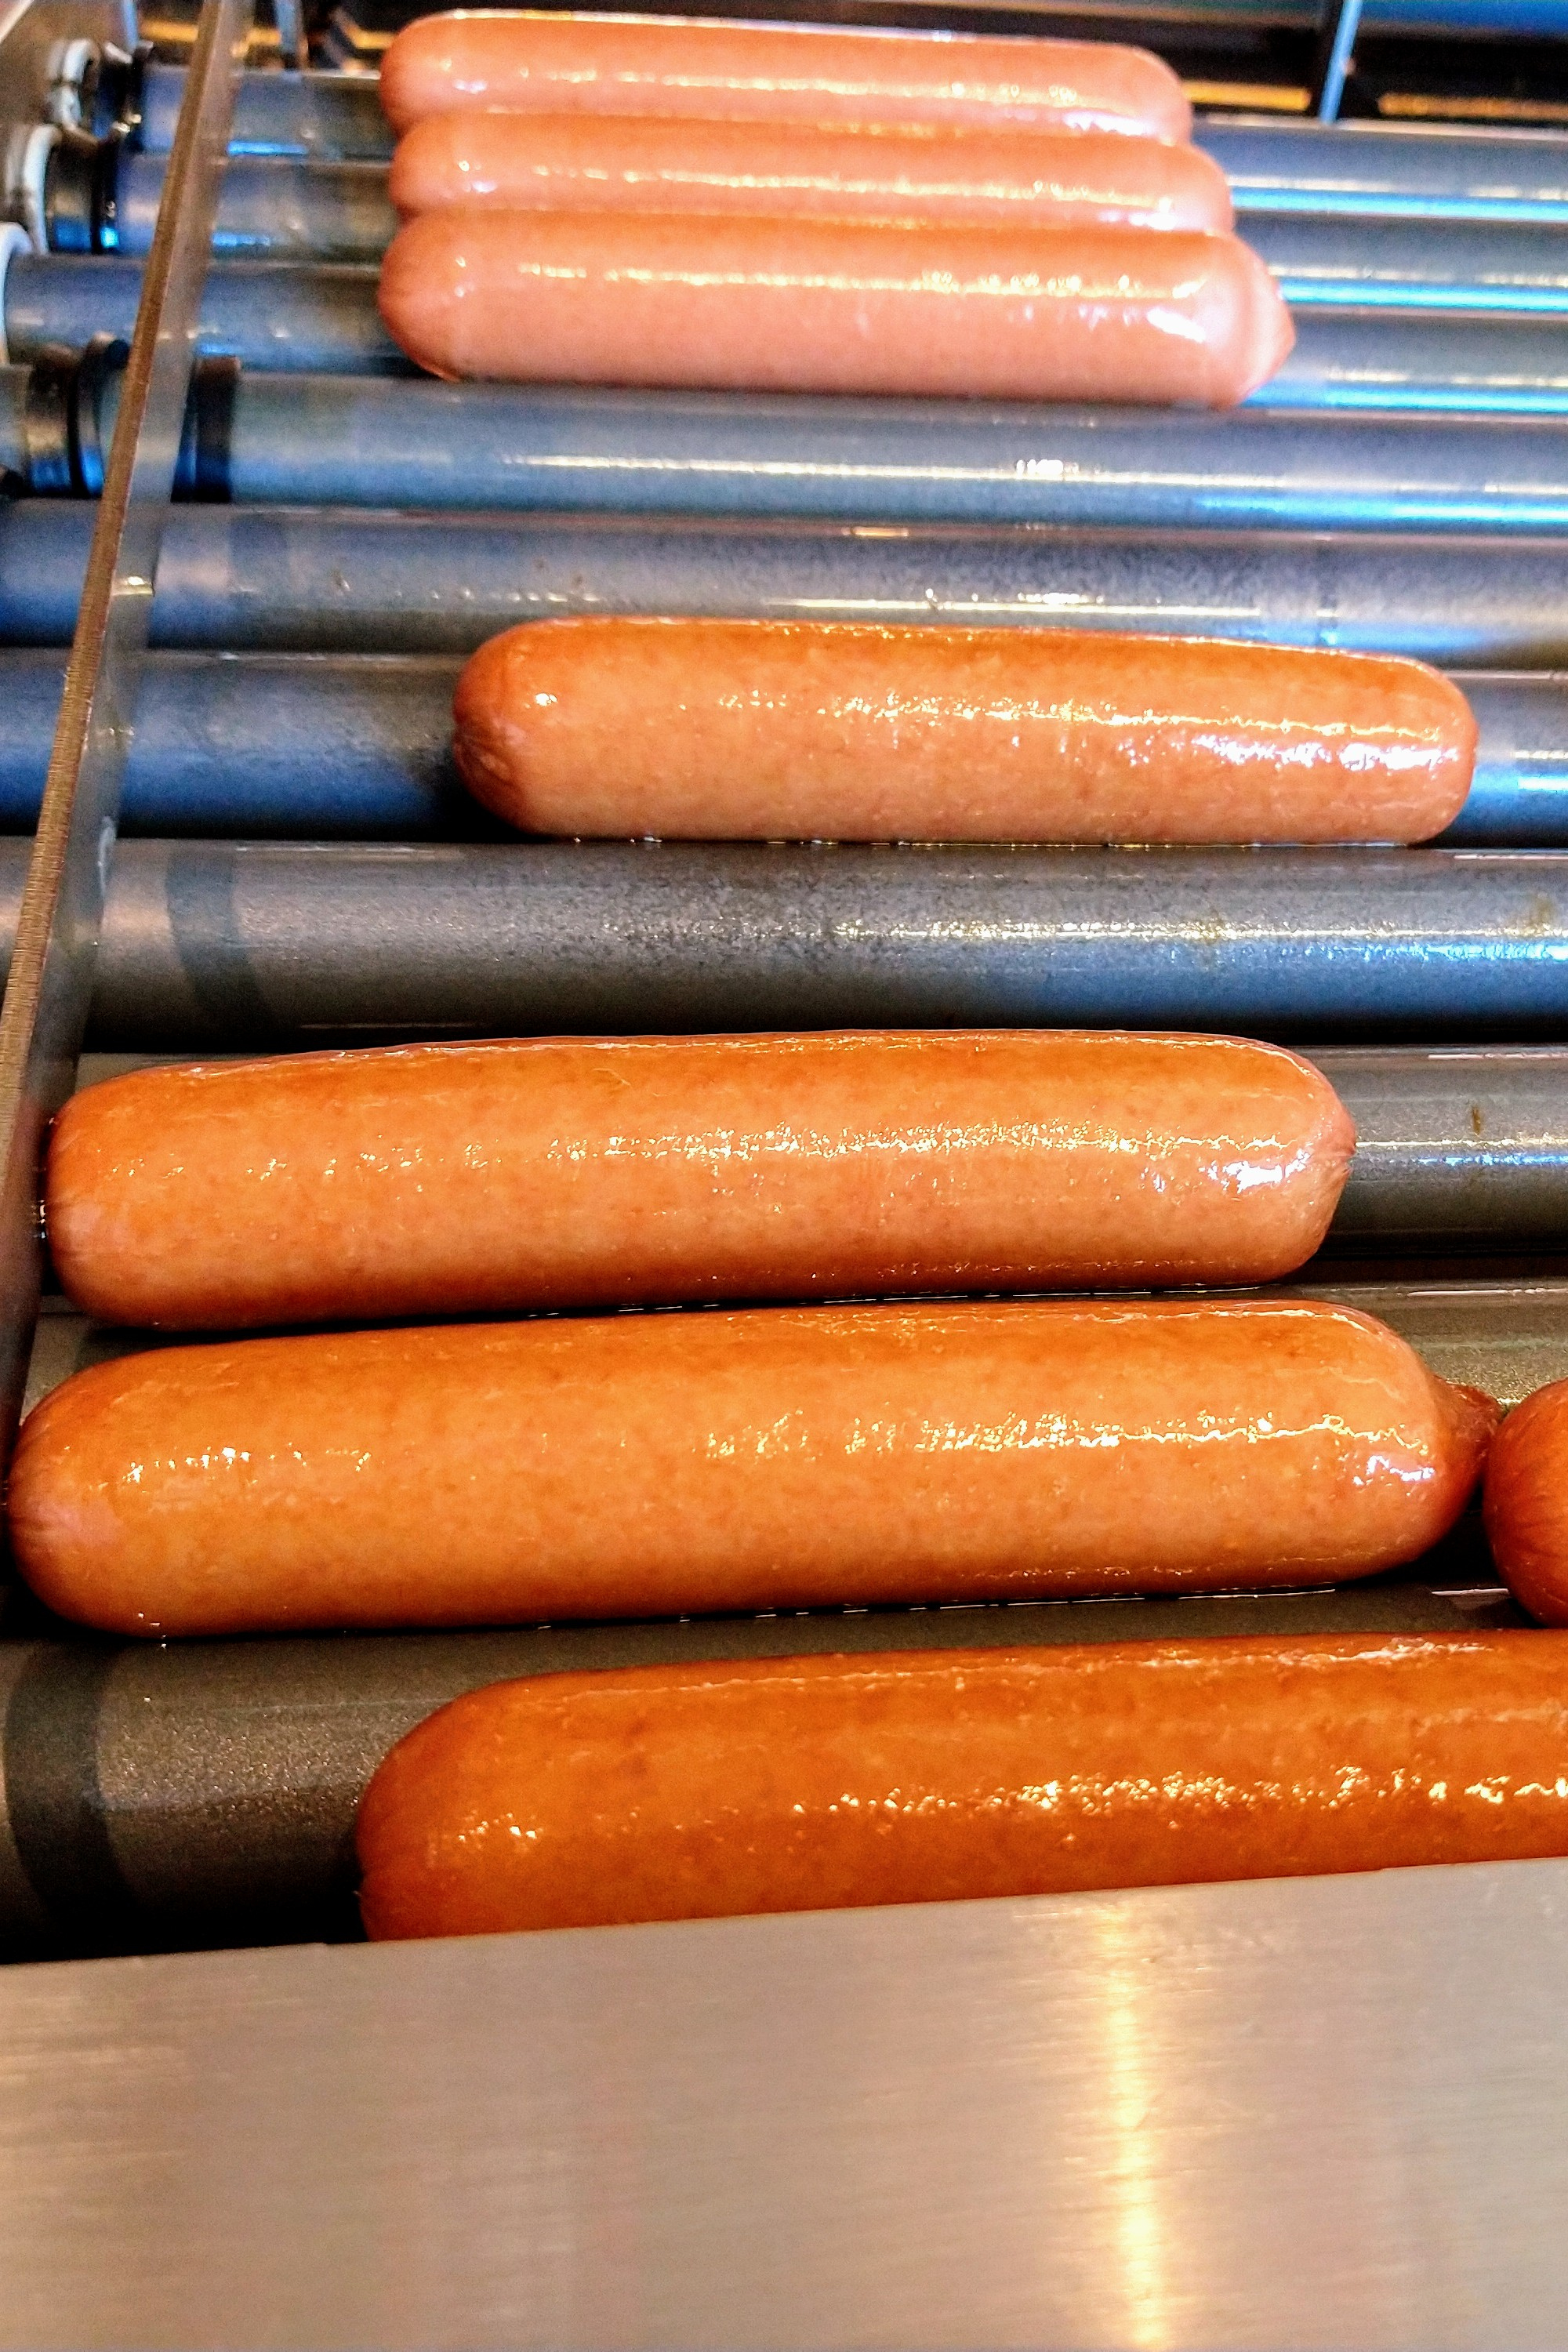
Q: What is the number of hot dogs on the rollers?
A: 8